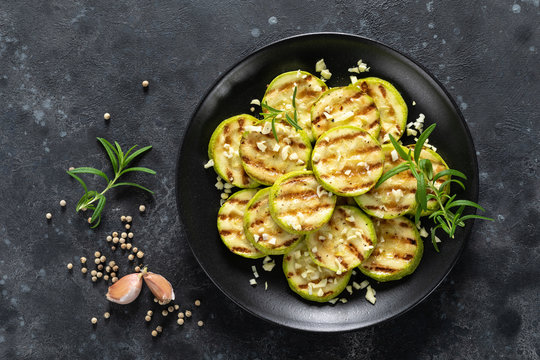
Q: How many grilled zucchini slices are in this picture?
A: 14